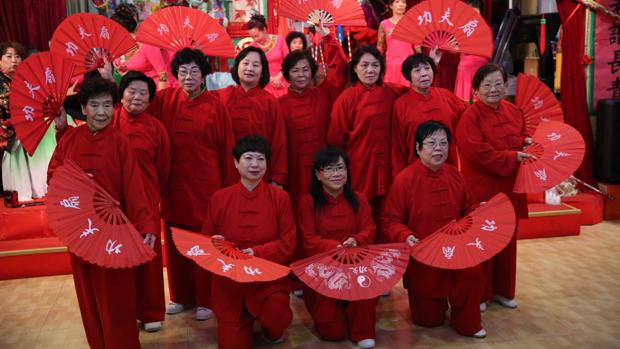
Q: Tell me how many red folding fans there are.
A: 11